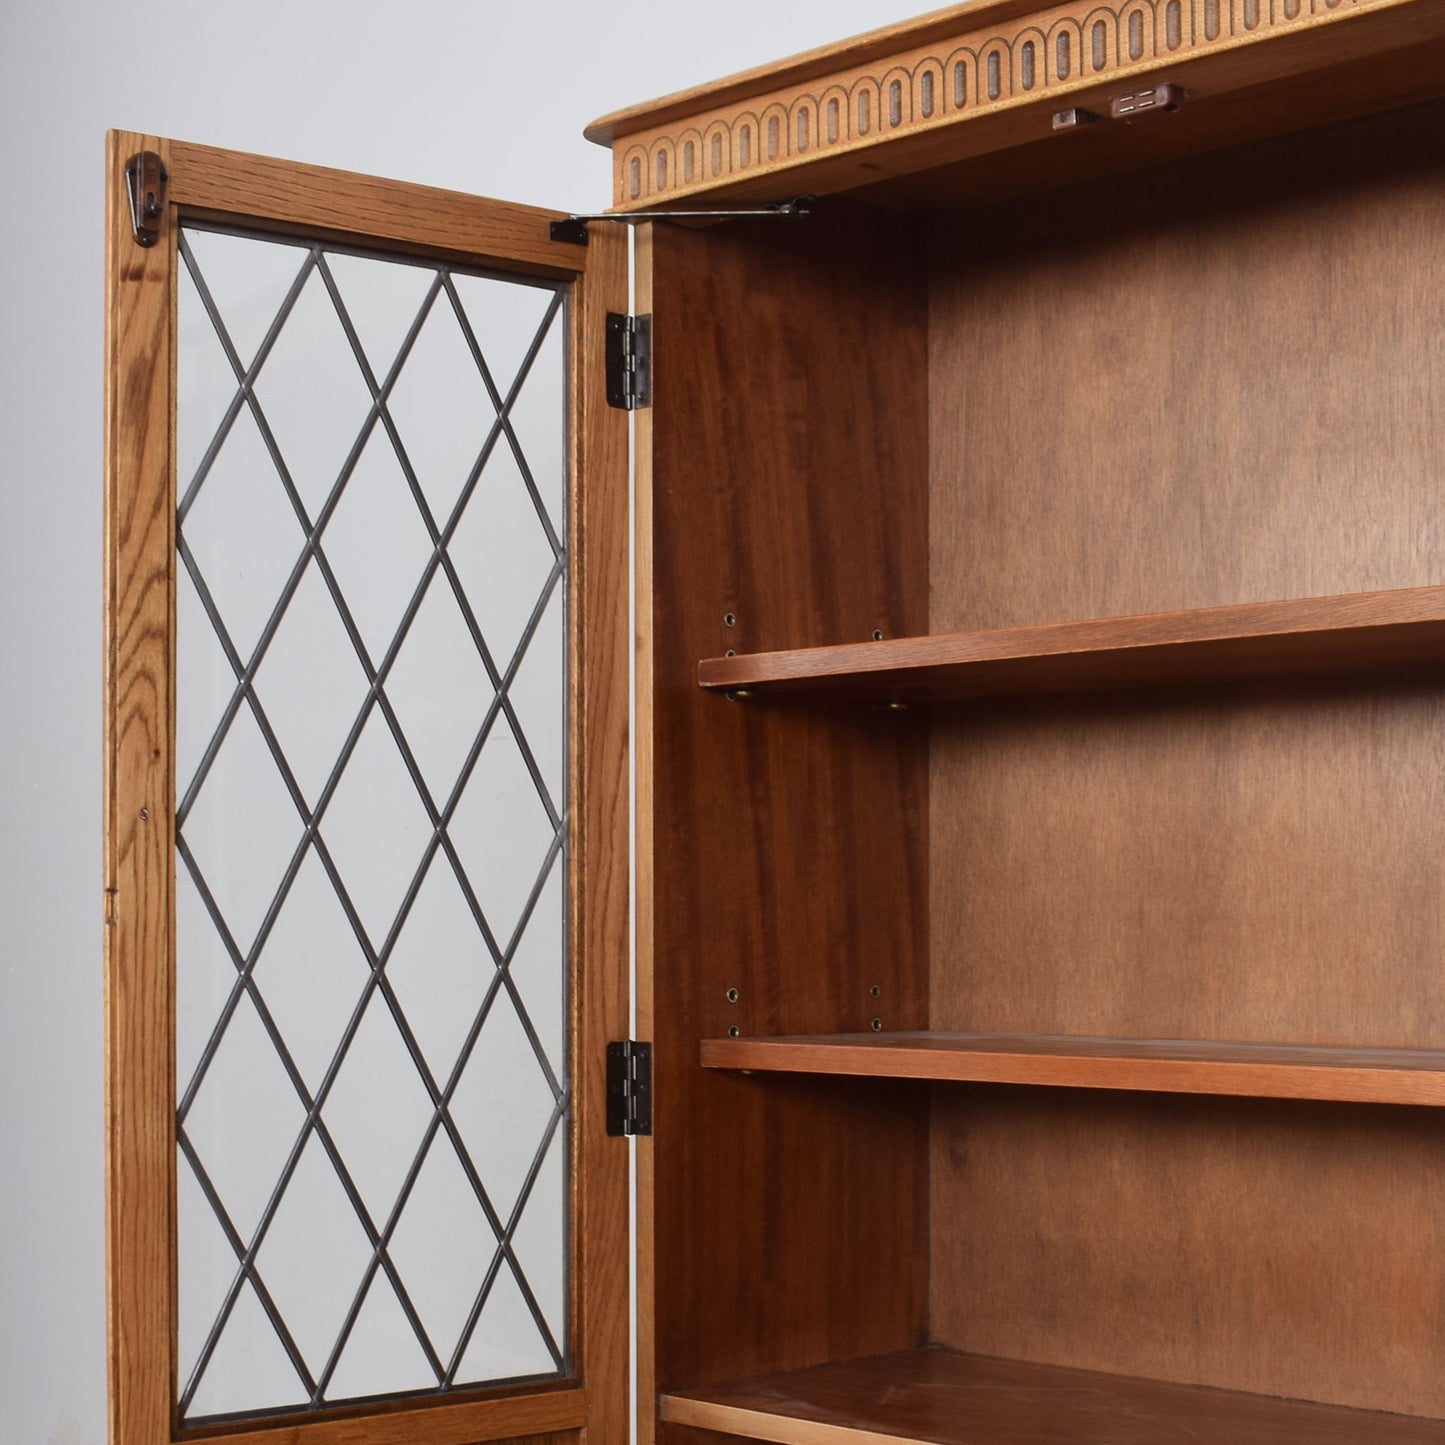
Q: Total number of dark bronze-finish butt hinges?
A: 2